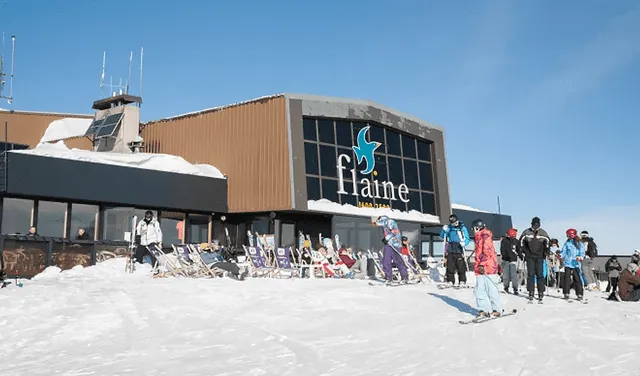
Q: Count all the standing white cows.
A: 0